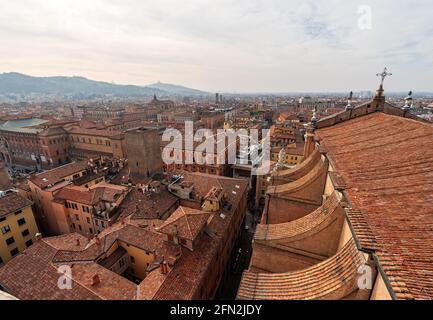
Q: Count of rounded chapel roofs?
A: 4